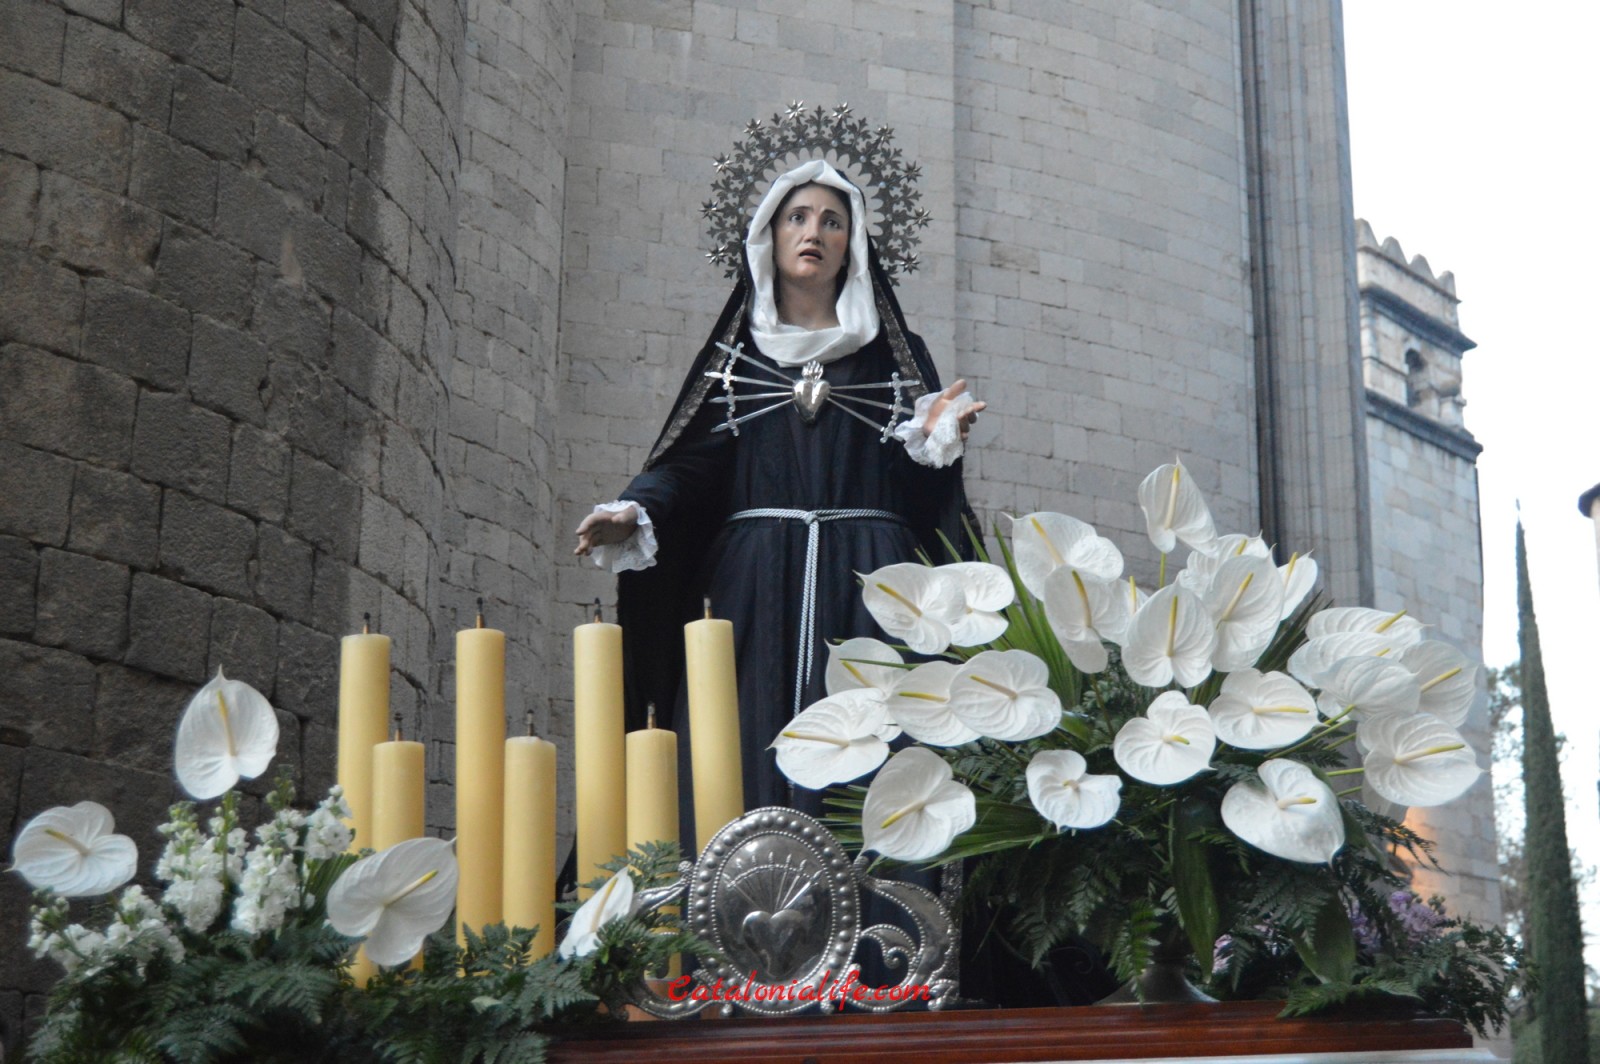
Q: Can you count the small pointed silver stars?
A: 10